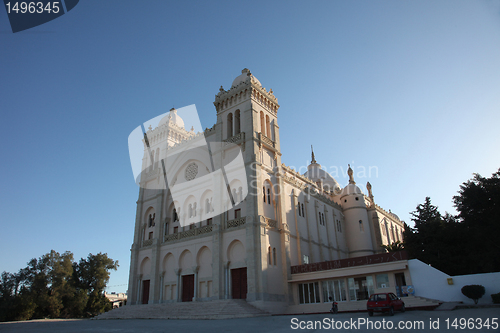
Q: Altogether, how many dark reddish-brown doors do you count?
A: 3